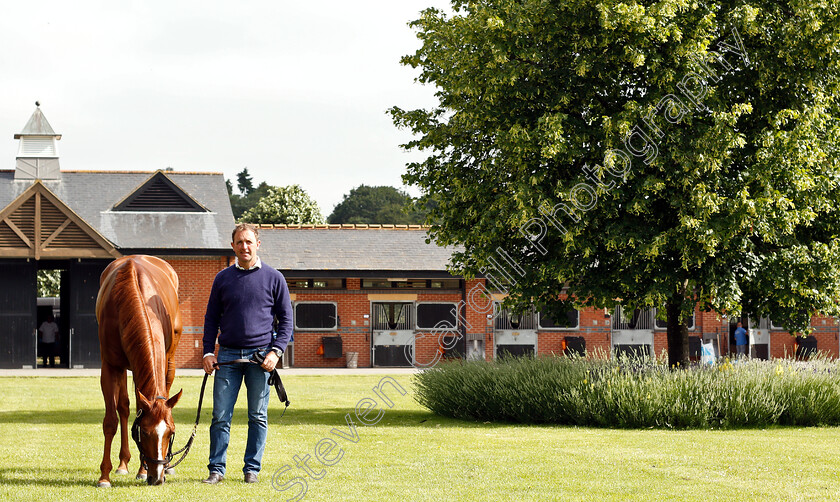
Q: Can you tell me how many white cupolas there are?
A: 1